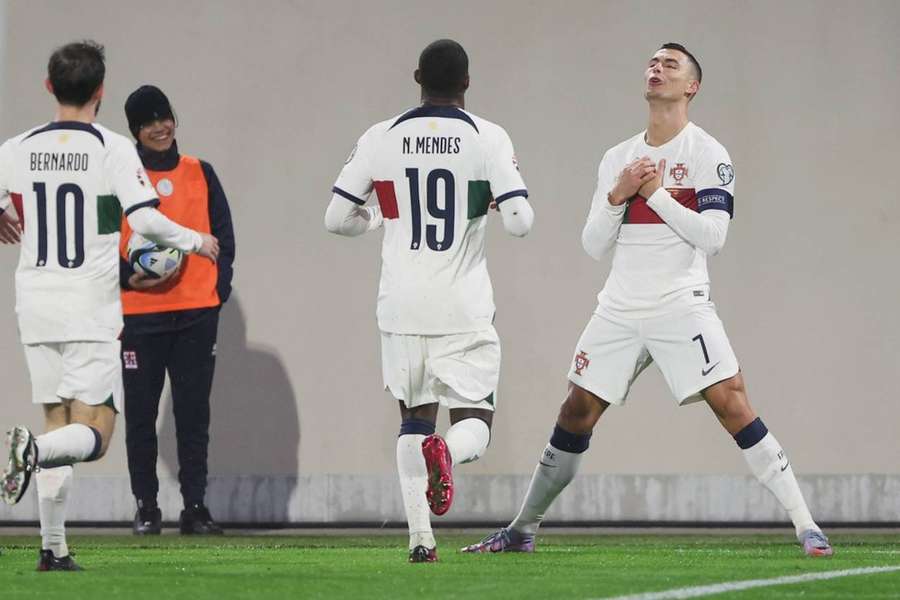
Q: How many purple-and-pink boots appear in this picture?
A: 2